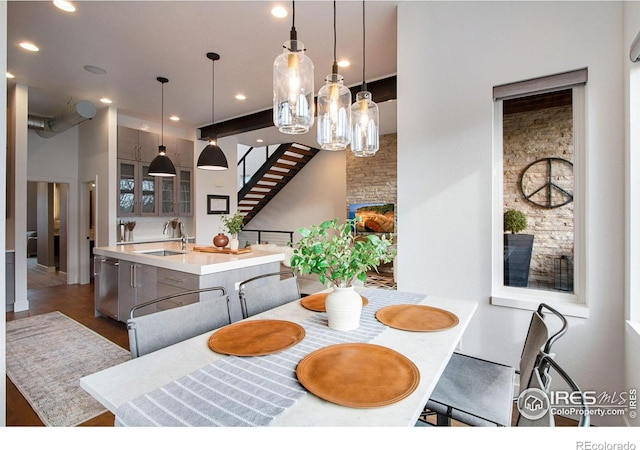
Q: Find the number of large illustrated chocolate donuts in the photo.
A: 0